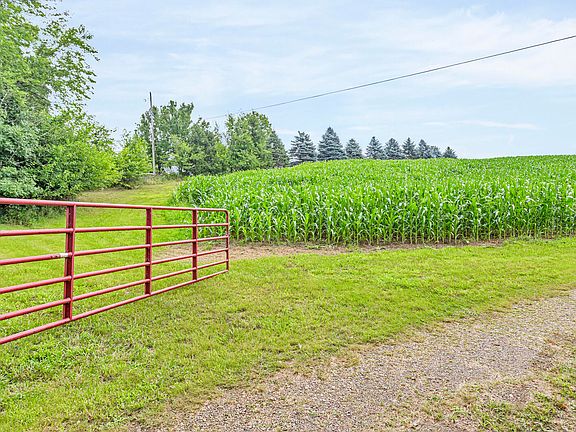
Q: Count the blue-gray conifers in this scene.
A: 9